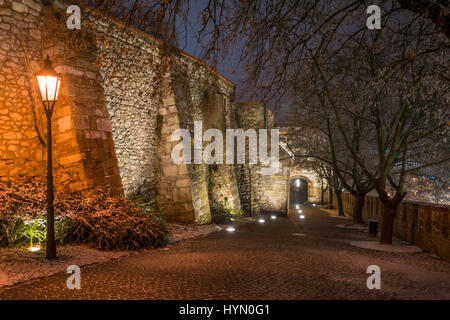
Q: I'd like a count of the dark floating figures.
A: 0